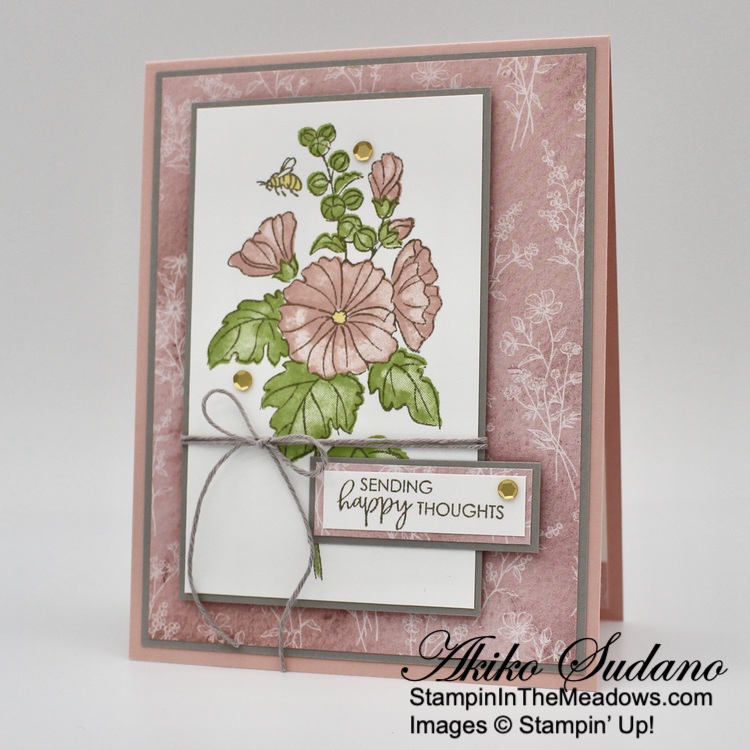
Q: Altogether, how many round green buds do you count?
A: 9